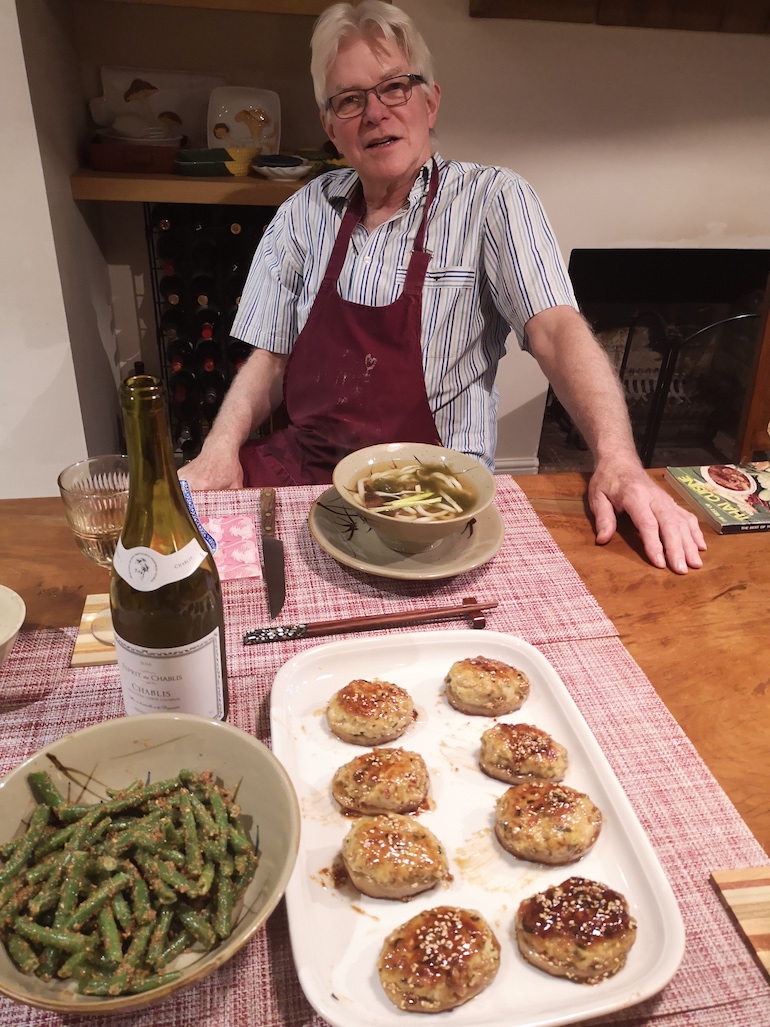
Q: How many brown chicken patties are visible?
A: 8